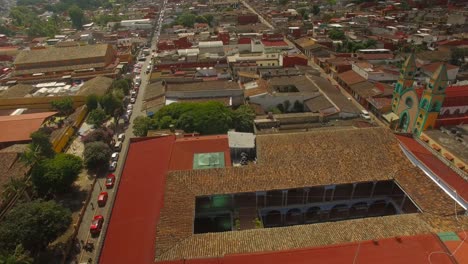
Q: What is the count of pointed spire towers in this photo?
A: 2